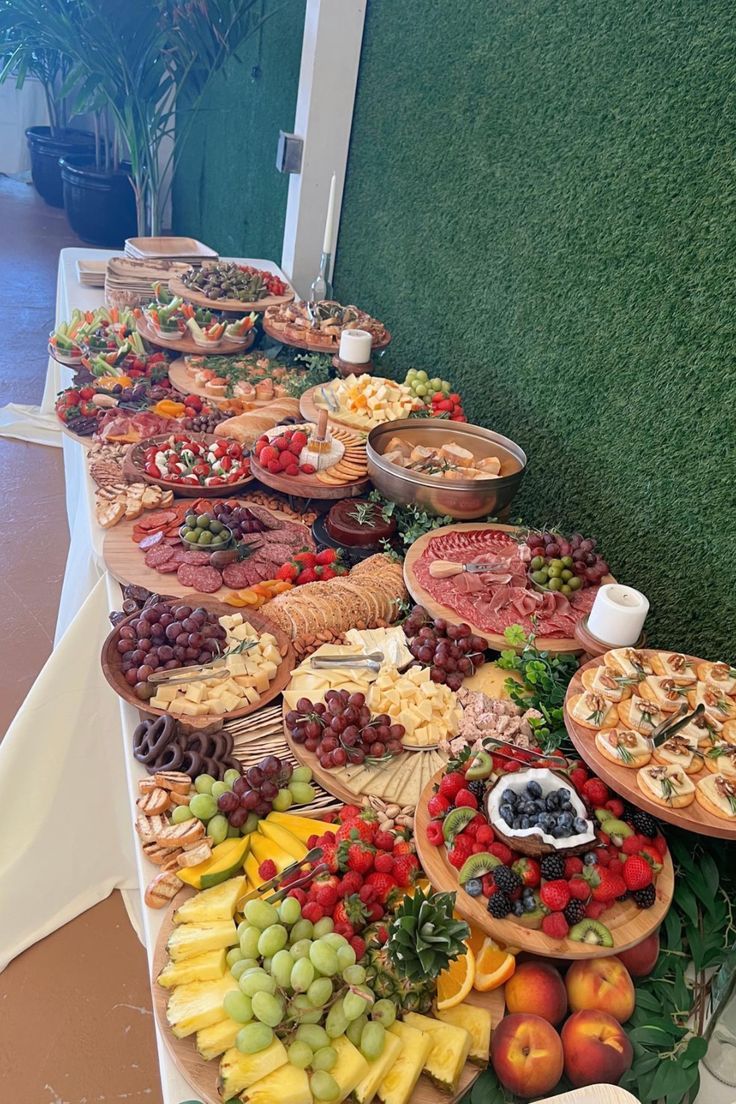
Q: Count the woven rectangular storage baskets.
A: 0